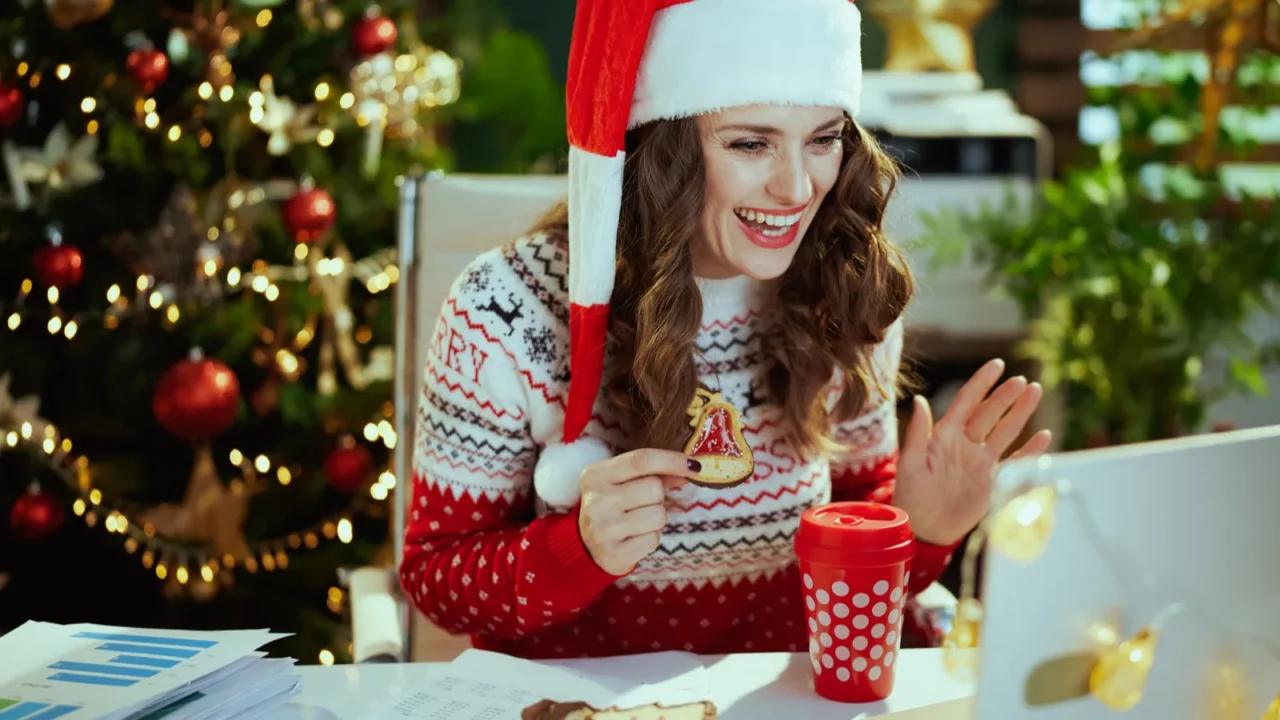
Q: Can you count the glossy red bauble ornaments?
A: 8